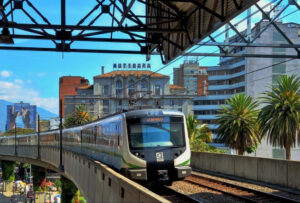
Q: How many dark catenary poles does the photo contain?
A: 3